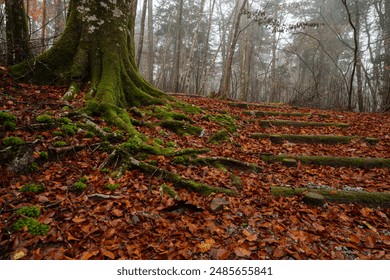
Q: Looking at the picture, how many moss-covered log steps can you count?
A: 6